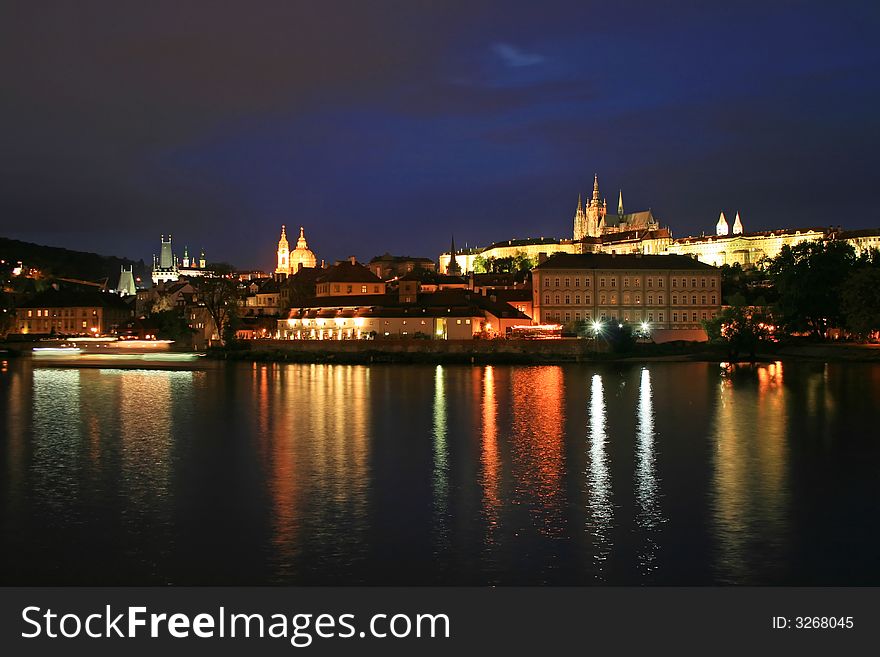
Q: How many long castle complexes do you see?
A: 1